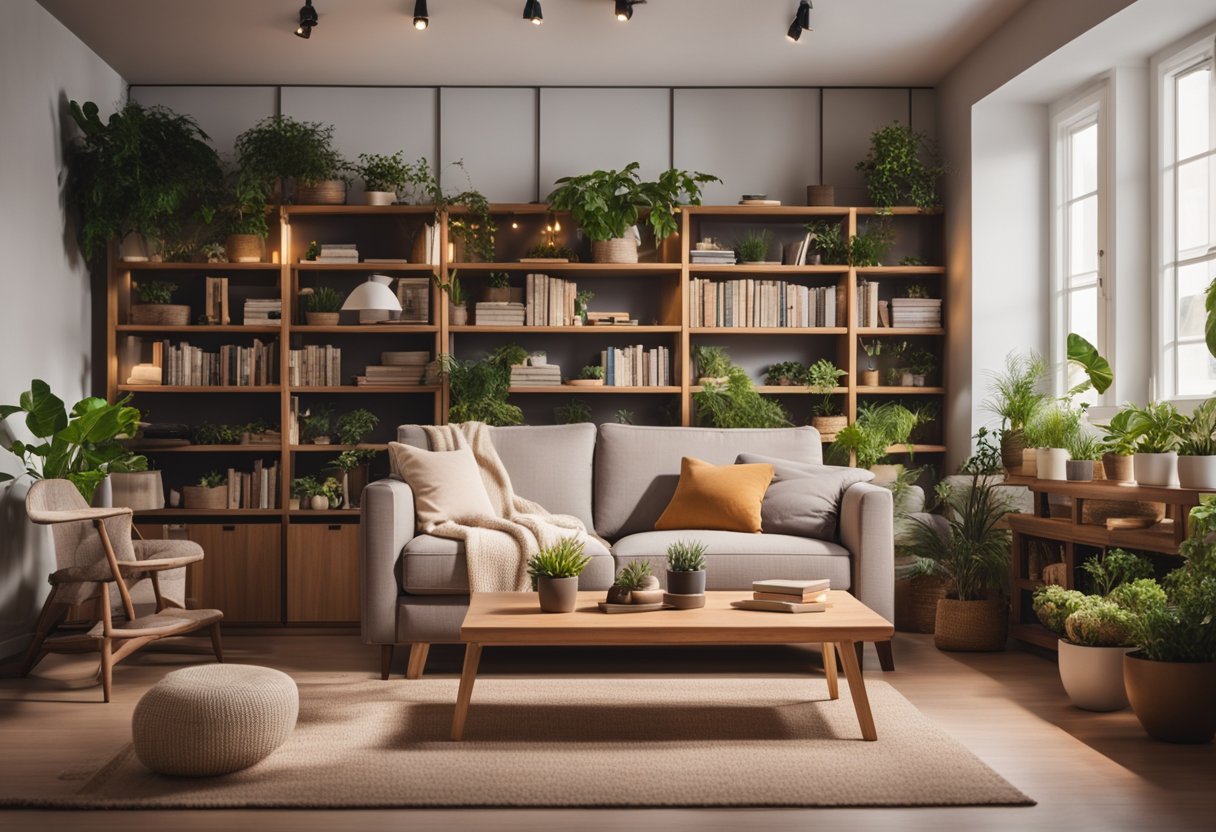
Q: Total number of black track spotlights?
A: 5